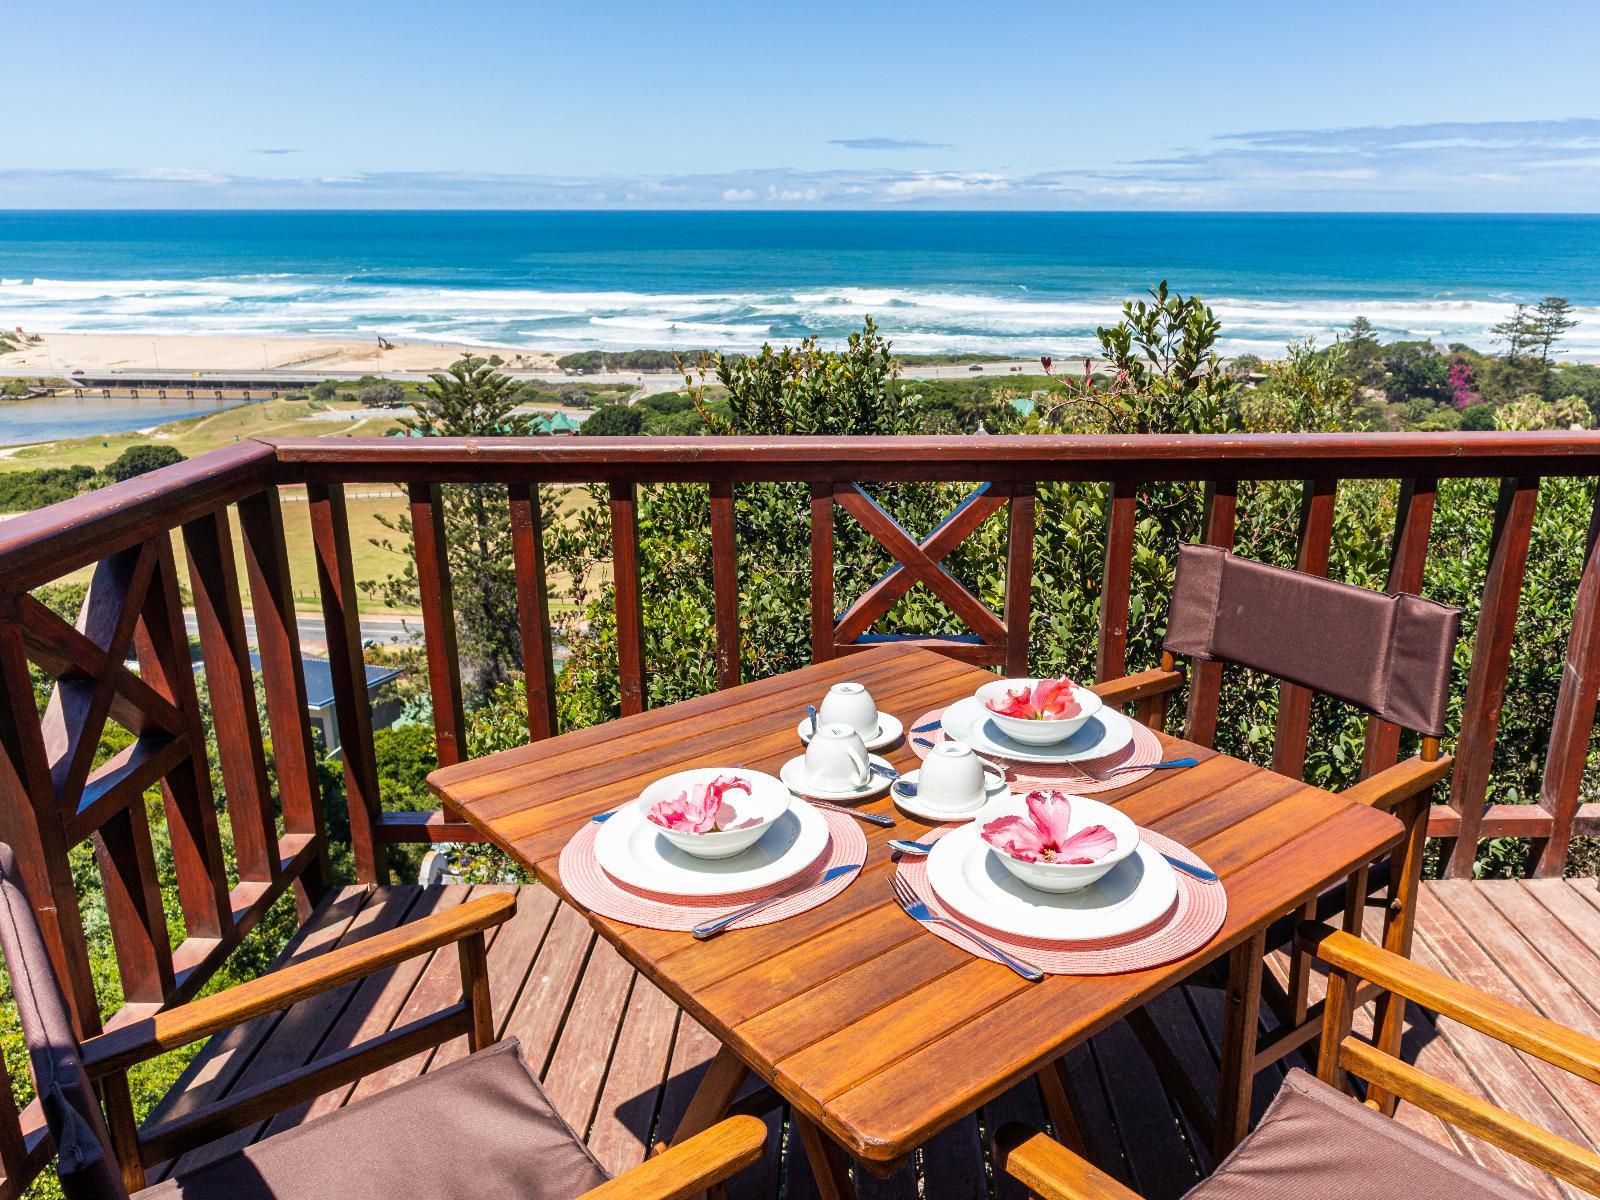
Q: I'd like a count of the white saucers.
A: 3